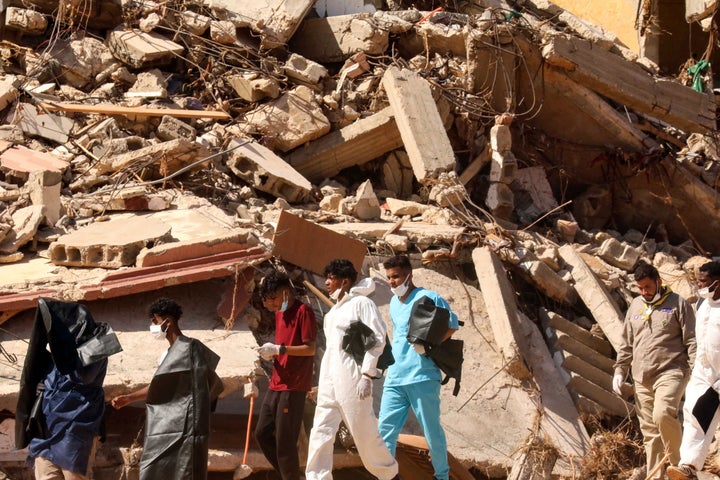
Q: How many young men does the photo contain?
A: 7